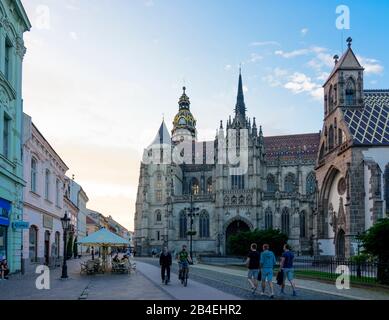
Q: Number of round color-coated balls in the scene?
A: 0